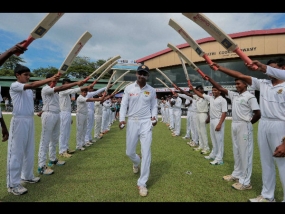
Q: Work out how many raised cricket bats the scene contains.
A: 14